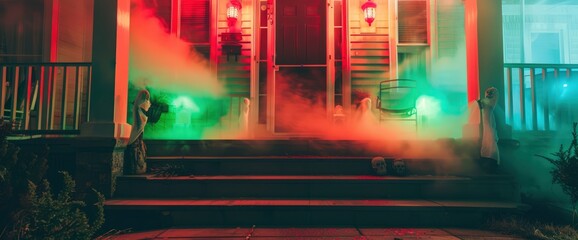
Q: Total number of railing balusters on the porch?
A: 14